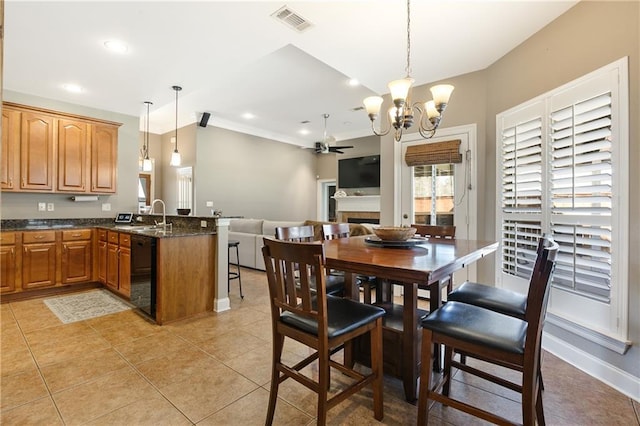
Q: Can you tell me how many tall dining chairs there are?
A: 6